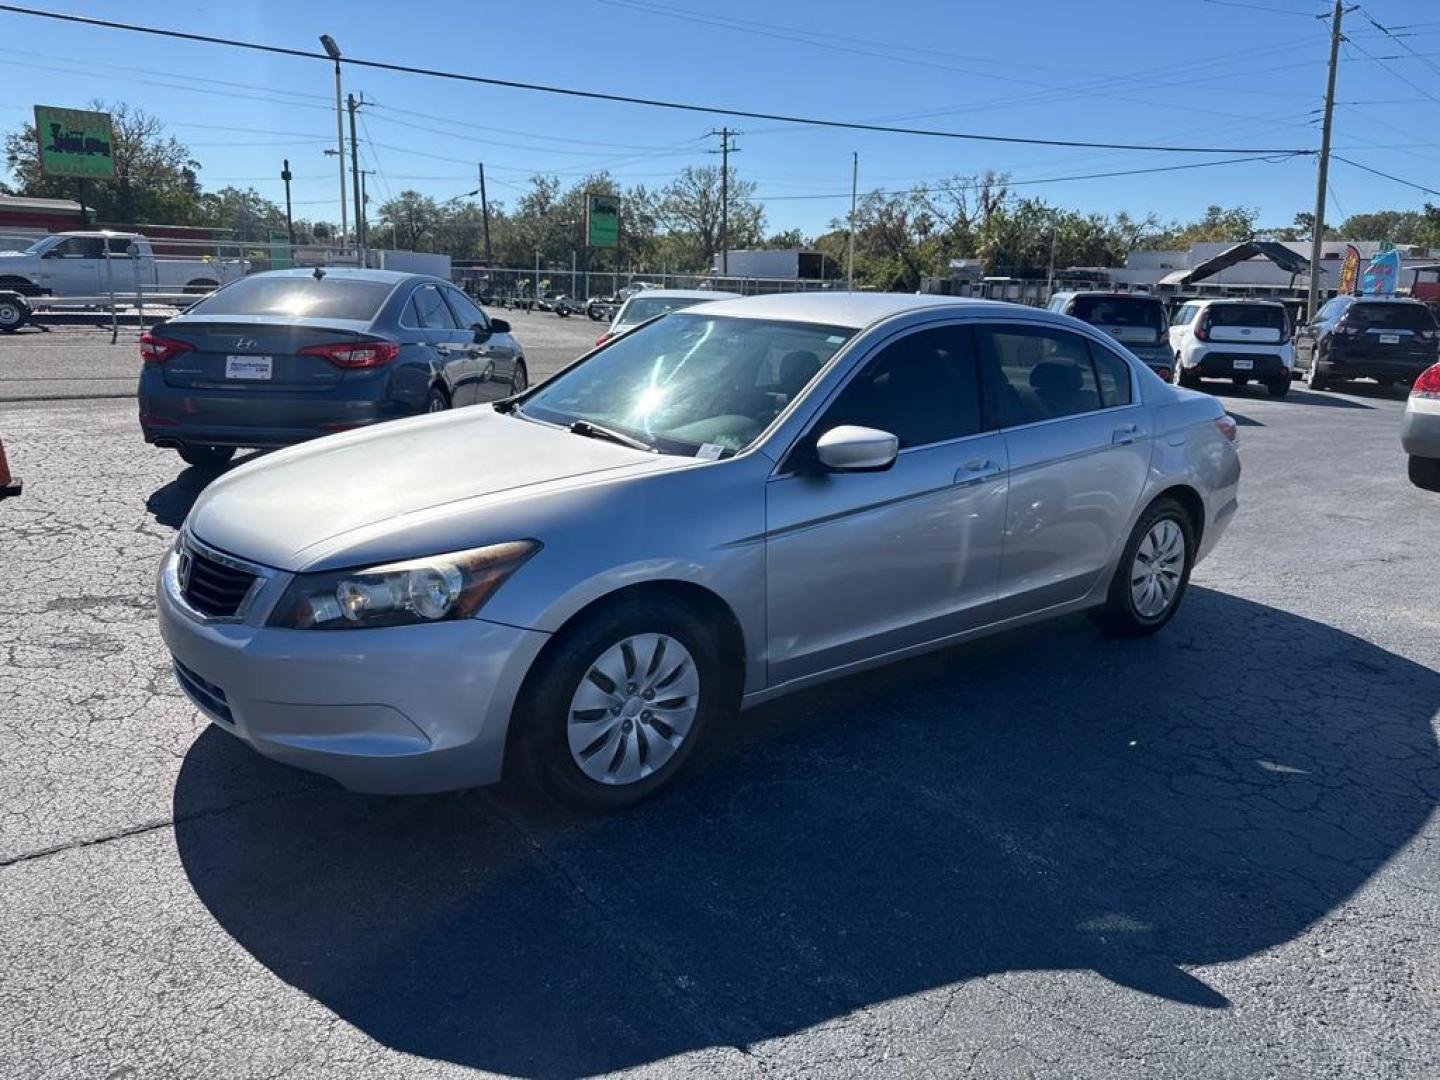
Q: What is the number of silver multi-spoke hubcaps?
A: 2